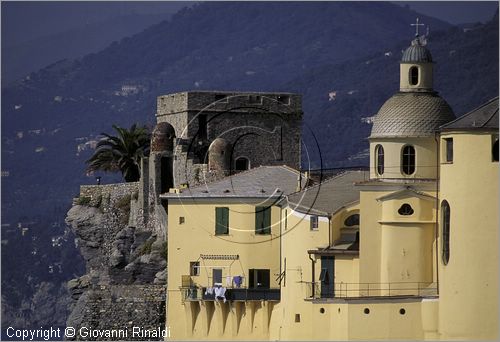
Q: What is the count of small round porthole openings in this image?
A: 3